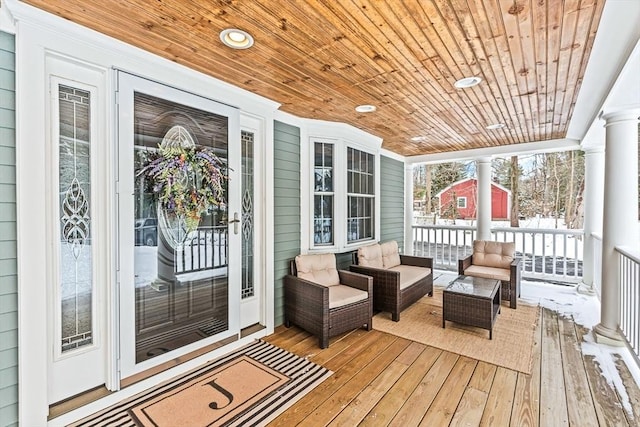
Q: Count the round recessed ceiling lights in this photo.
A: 5